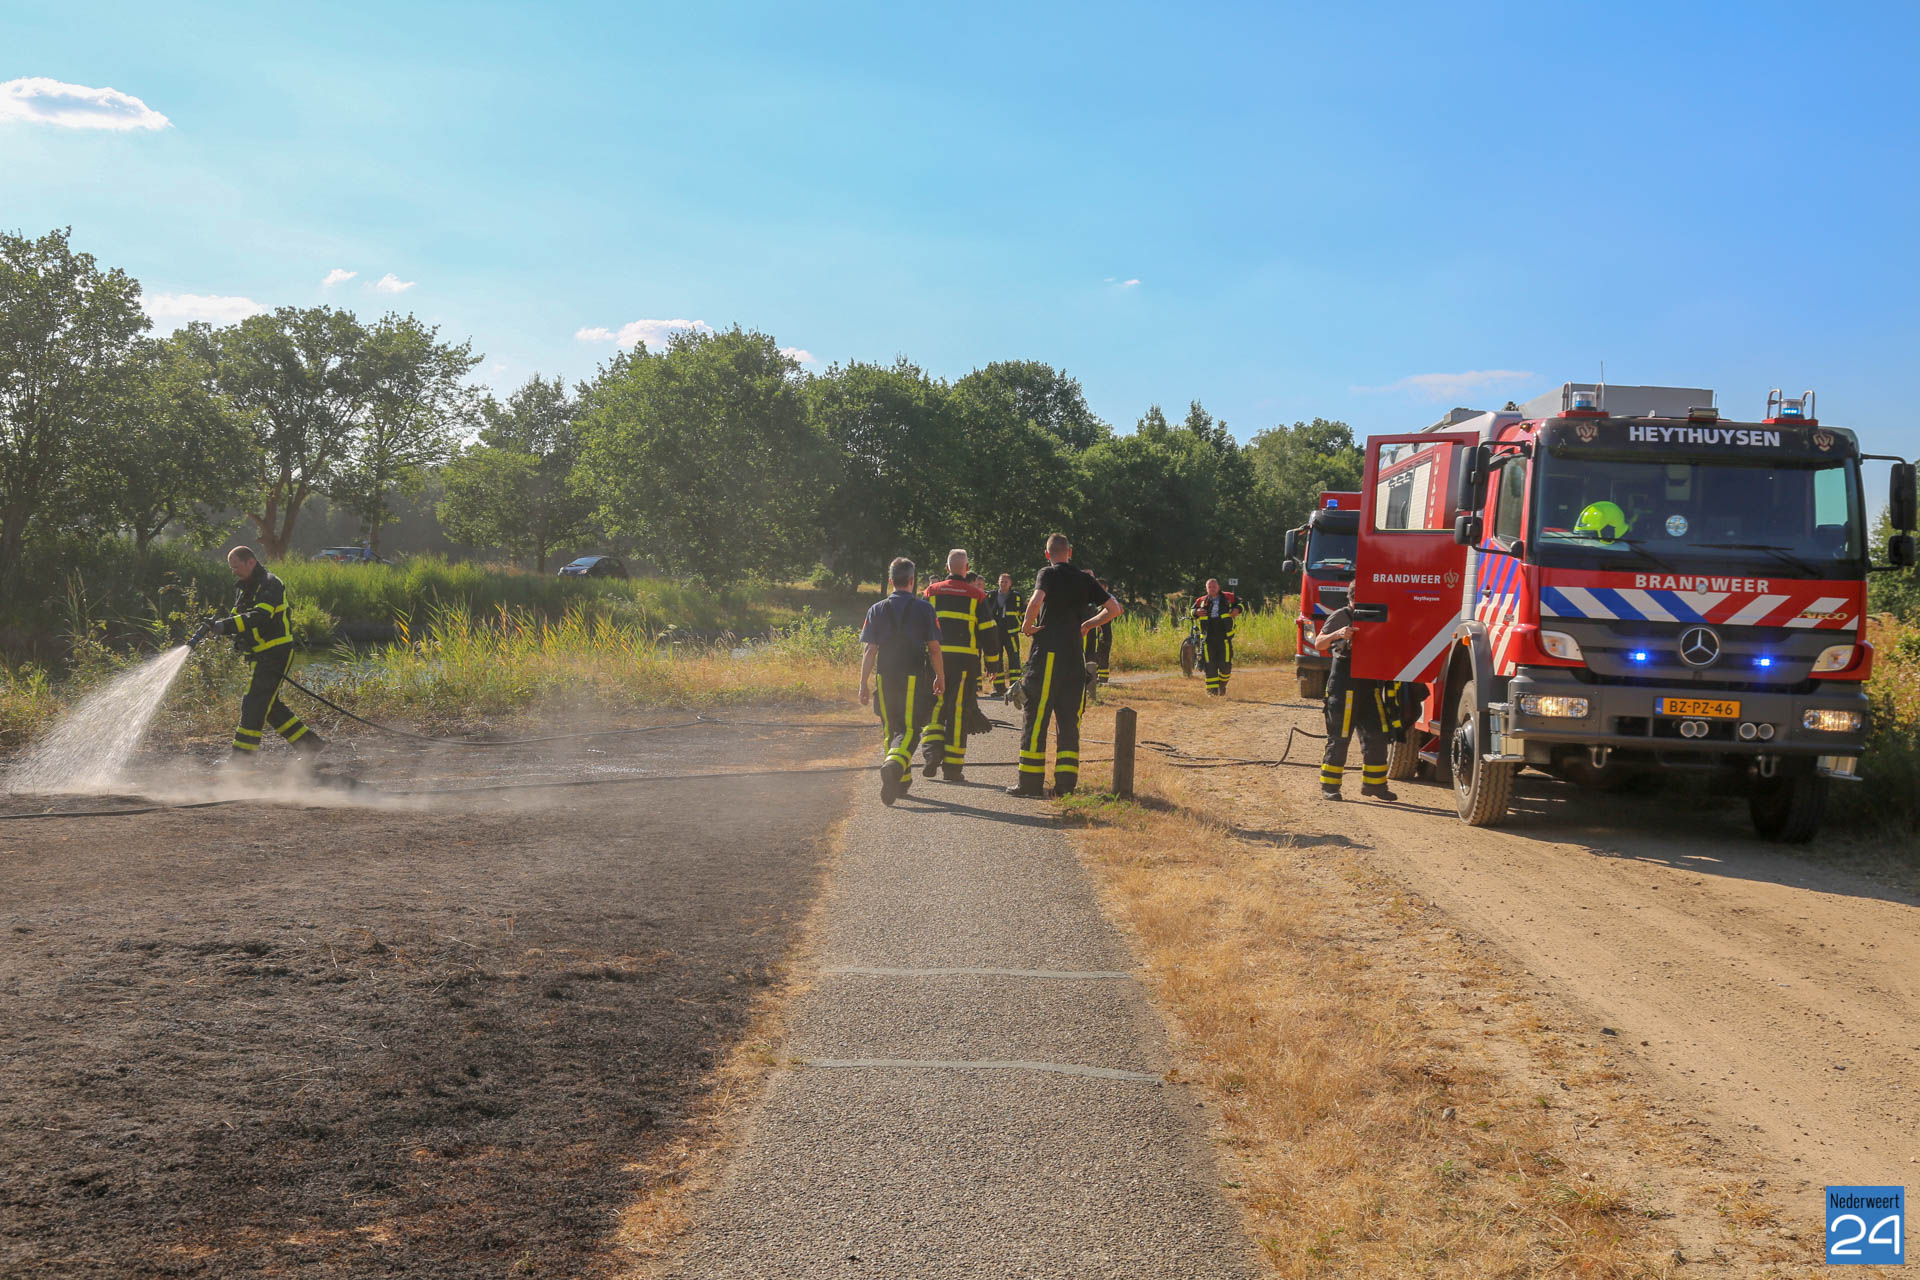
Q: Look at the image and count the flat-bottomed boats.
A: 0